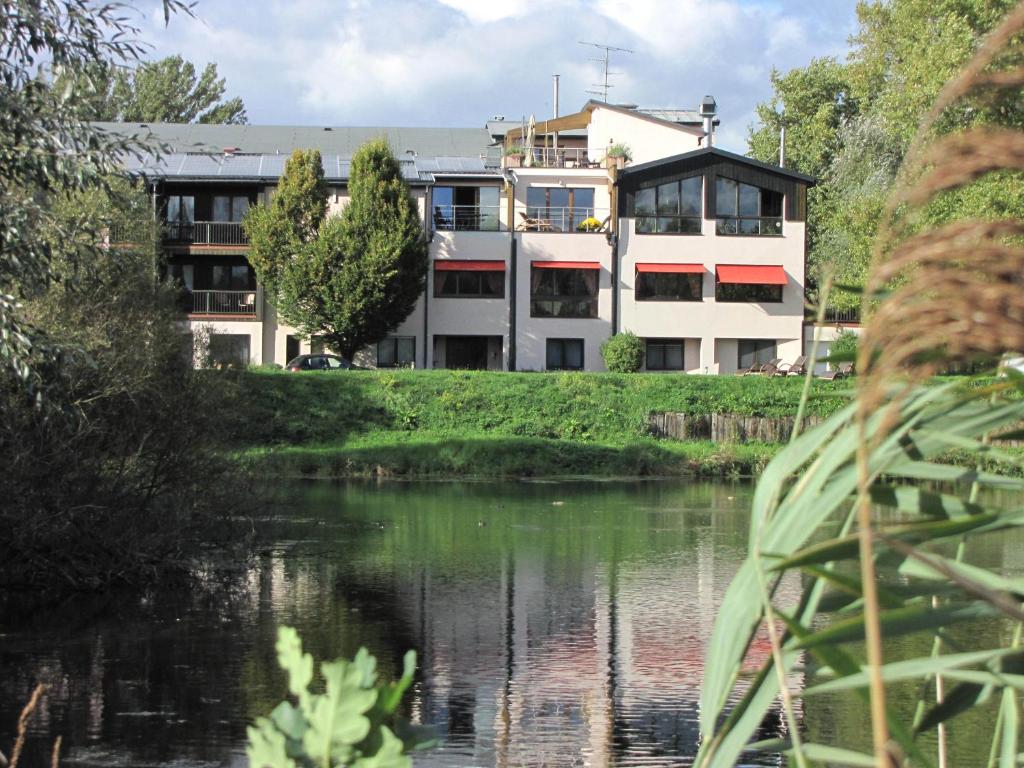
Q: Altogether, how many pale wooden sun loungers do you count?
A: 1